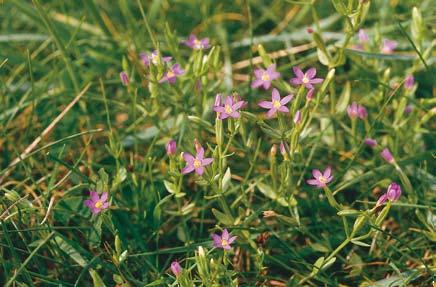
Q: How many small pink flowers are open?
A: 11